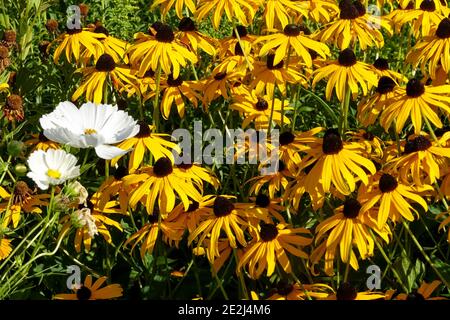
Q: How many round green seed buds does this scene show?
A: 2